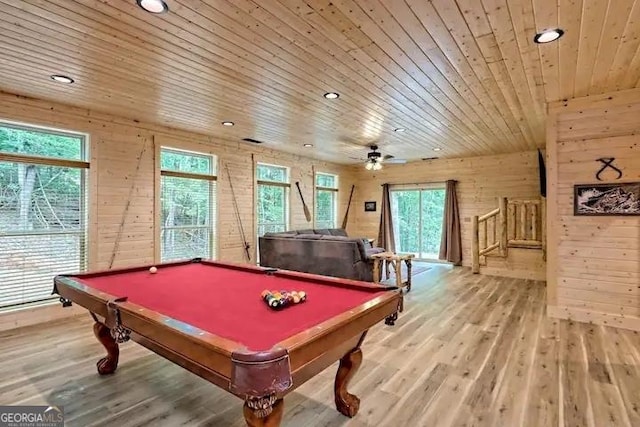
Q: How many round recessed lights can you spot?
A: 8